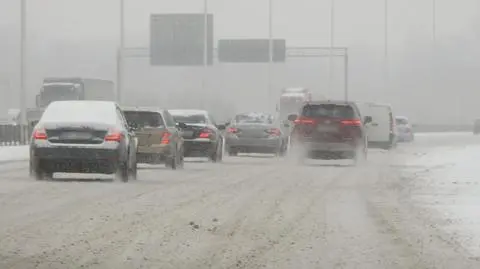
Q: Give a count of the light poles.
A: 7